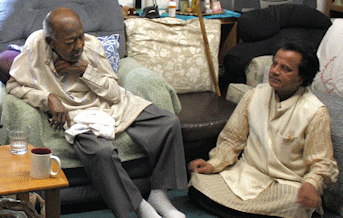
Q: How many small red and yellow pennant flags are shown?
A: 0